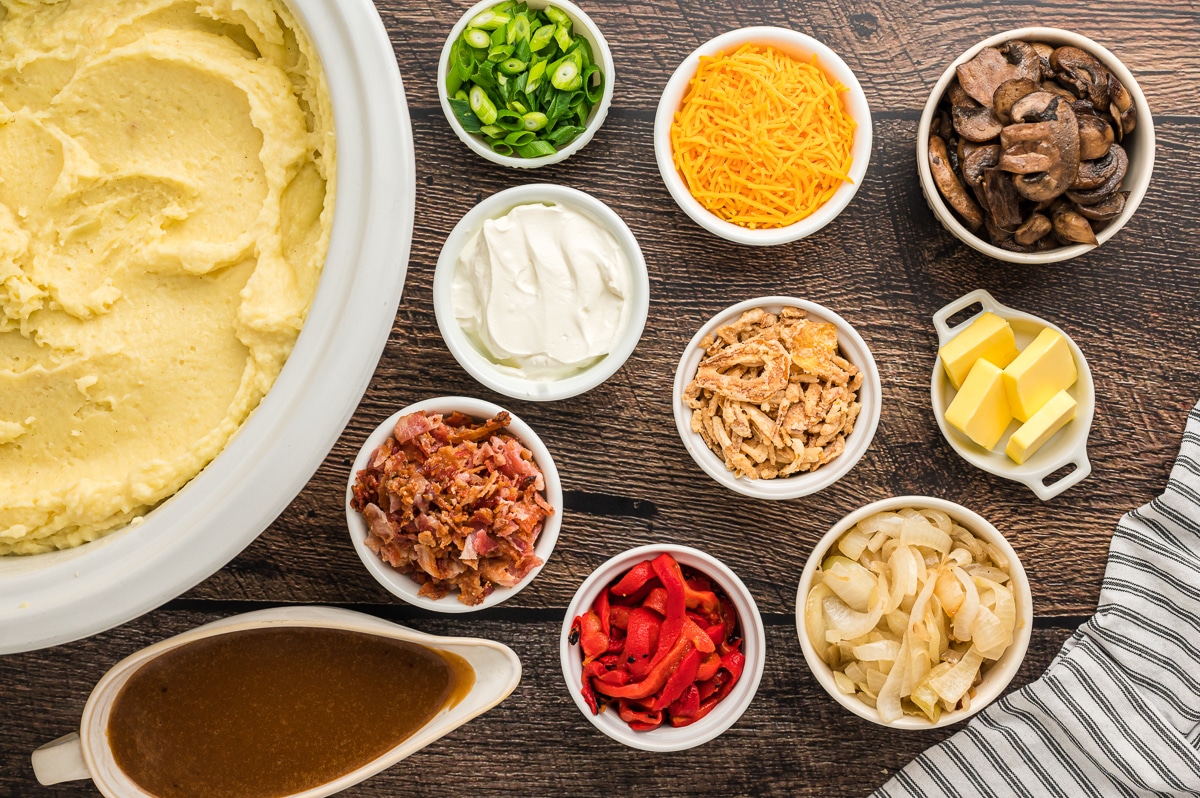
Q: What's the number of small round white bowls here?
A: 8